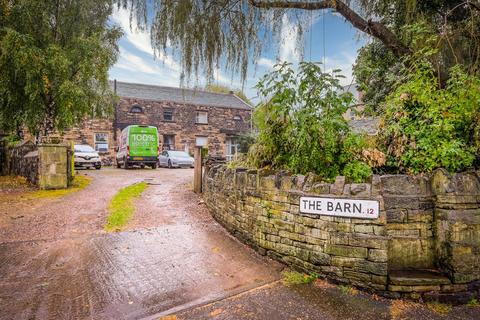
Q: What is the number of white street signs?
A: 1